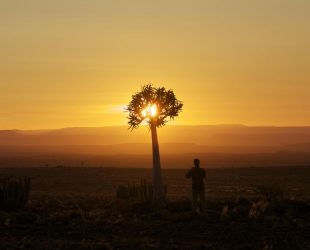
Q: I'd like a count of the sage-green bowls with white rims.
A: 0